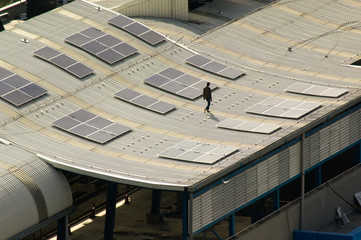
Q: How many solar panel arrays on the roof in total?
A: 12